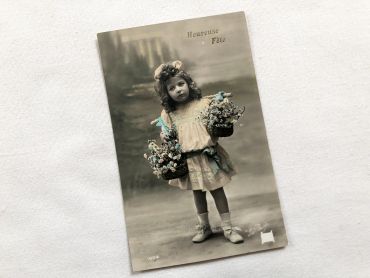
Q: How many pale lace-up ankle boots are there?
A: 2